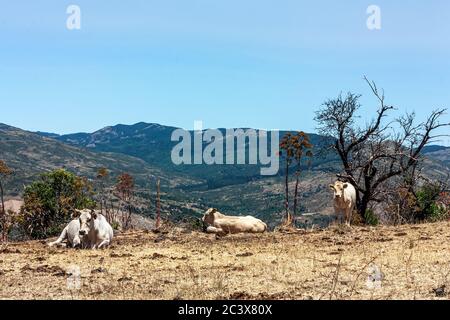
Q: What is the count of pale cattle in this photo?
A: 3